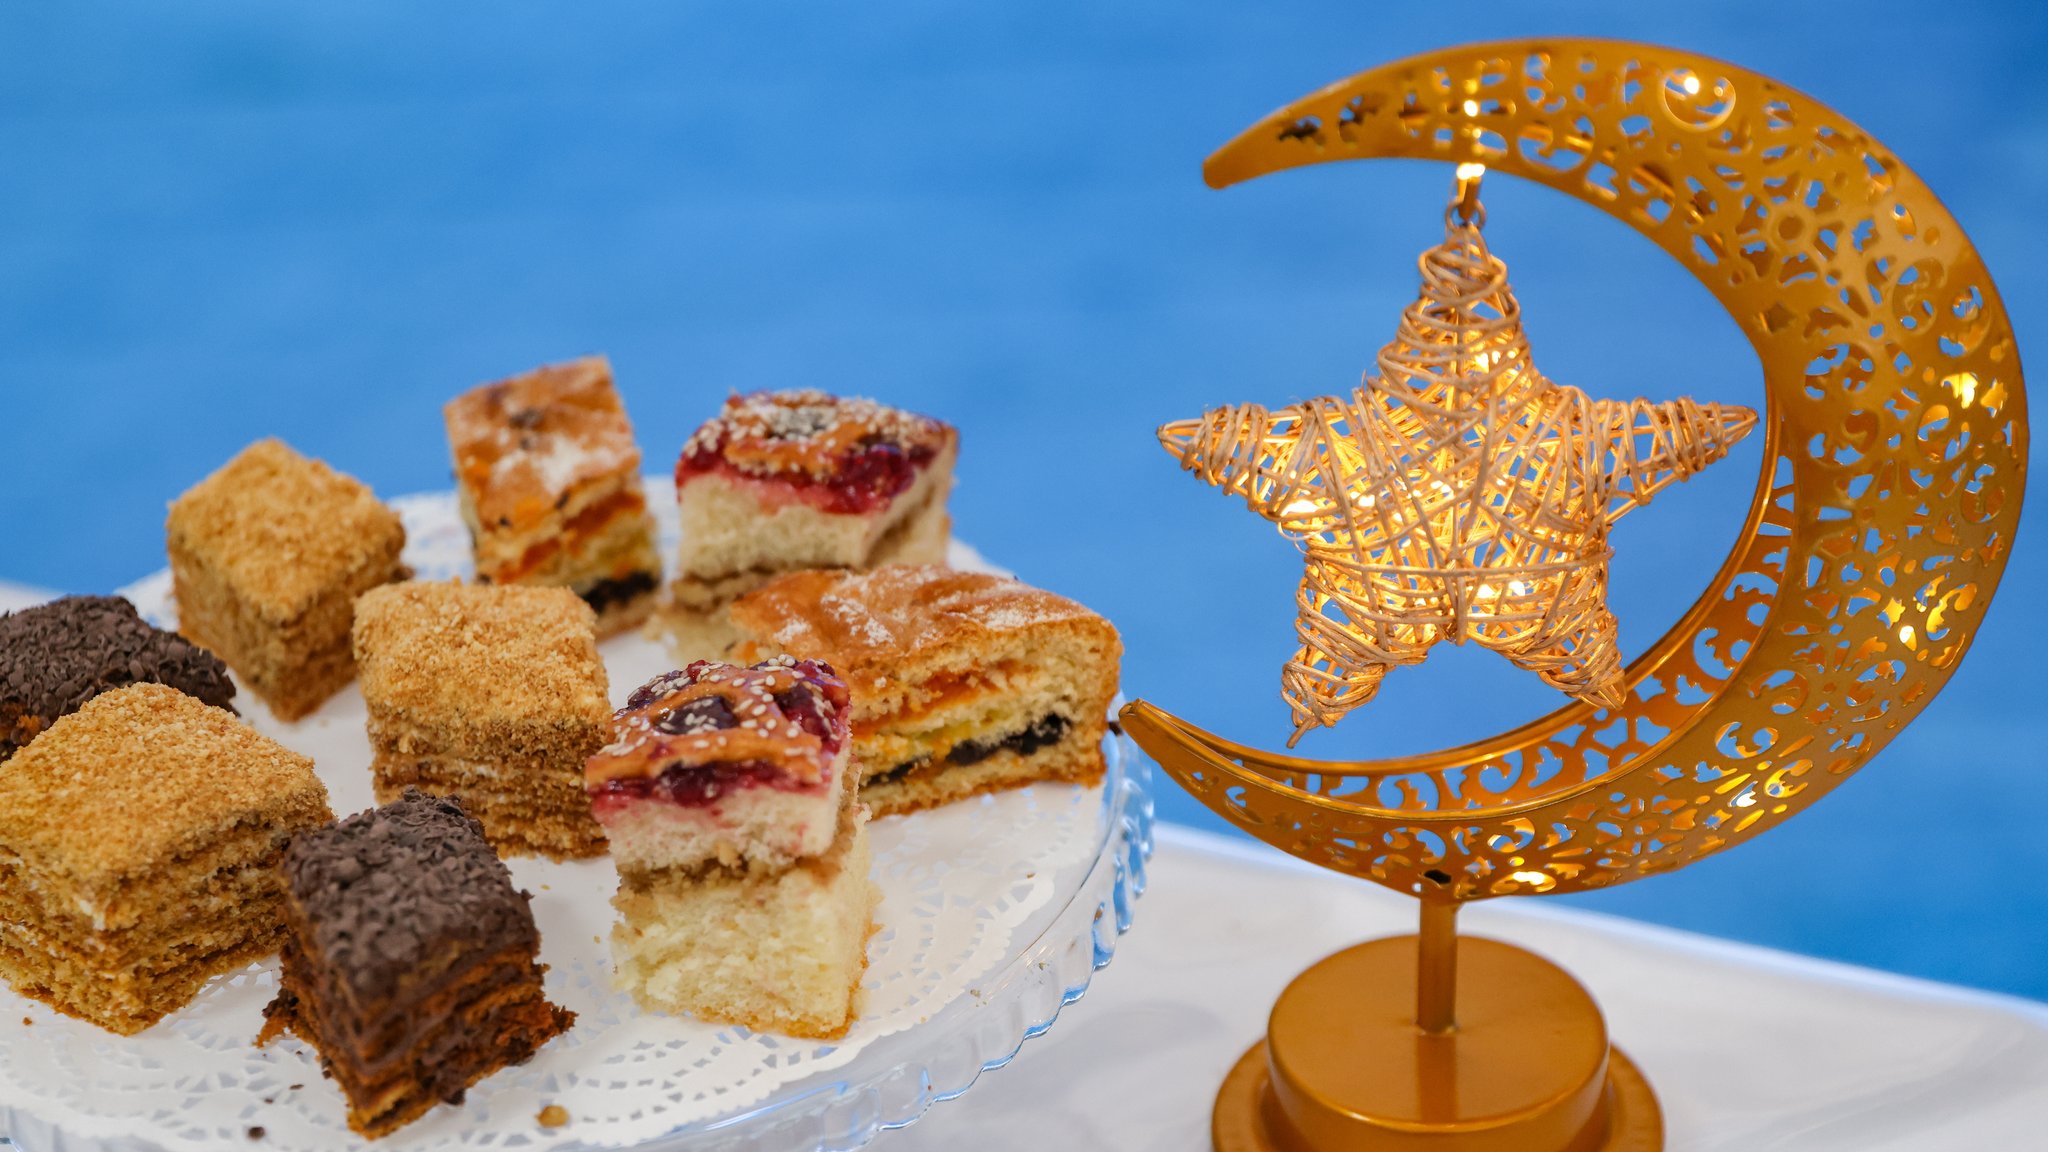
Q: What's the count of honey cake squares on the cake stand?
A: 3